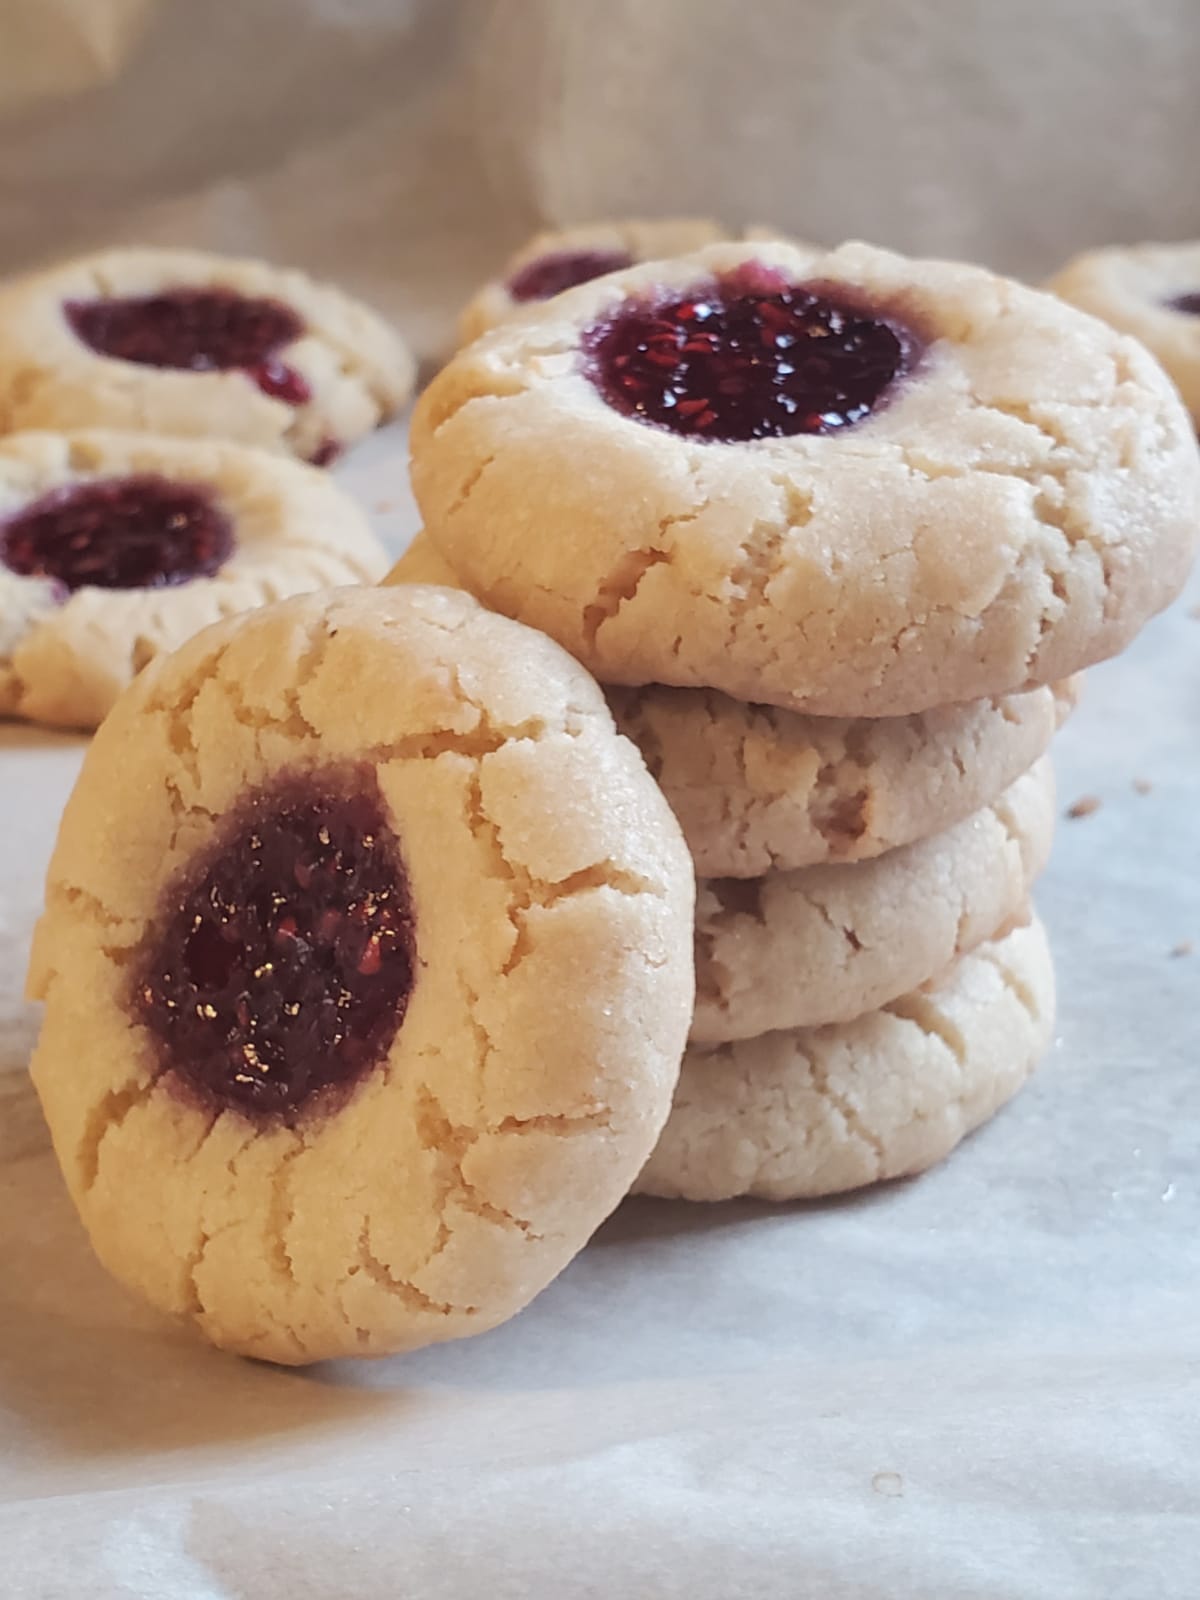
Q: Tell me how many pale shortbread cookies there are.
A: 9